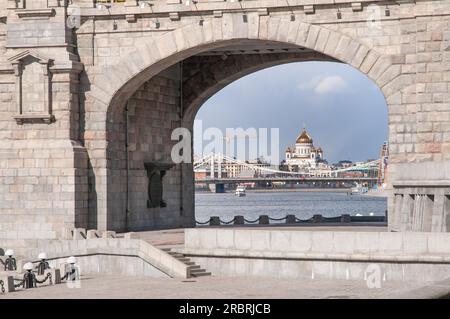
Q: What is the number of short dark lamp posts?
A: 4